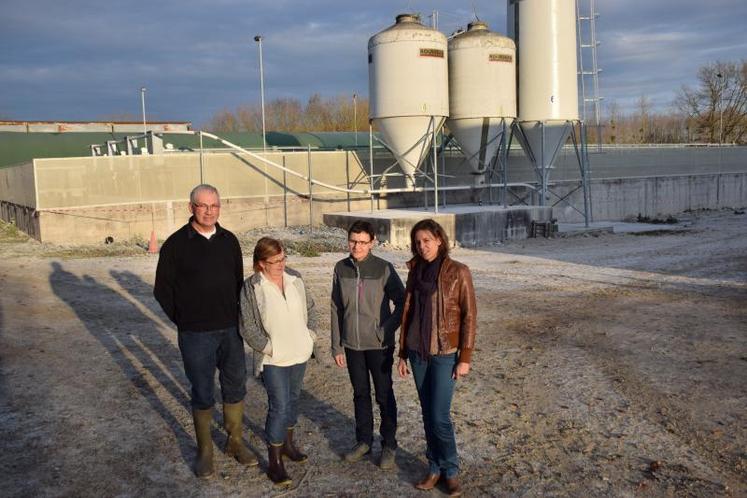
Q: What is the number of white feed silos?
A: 3